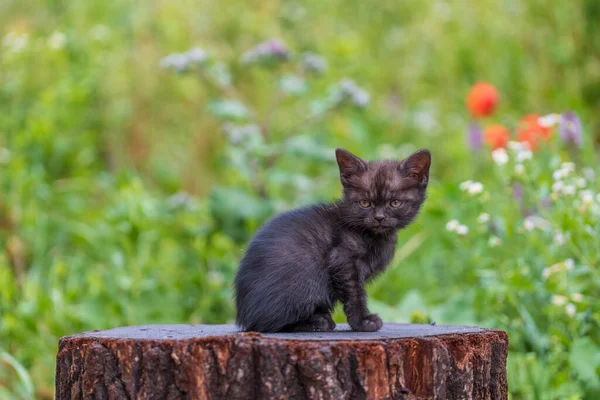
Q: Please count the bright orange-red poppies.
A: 3